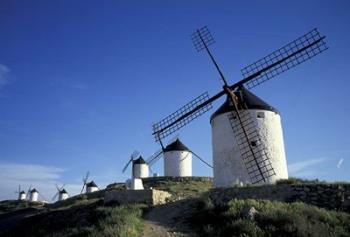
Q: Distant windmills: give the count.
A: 6